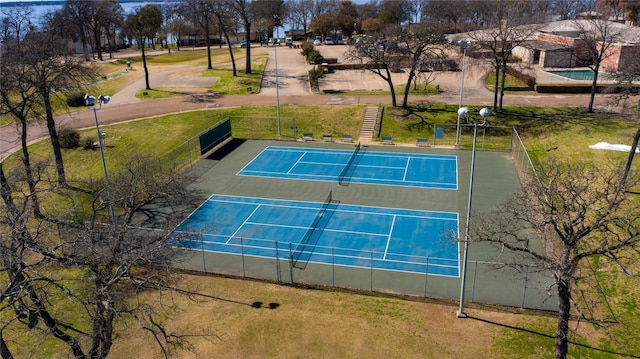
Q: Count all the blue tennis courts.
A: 2